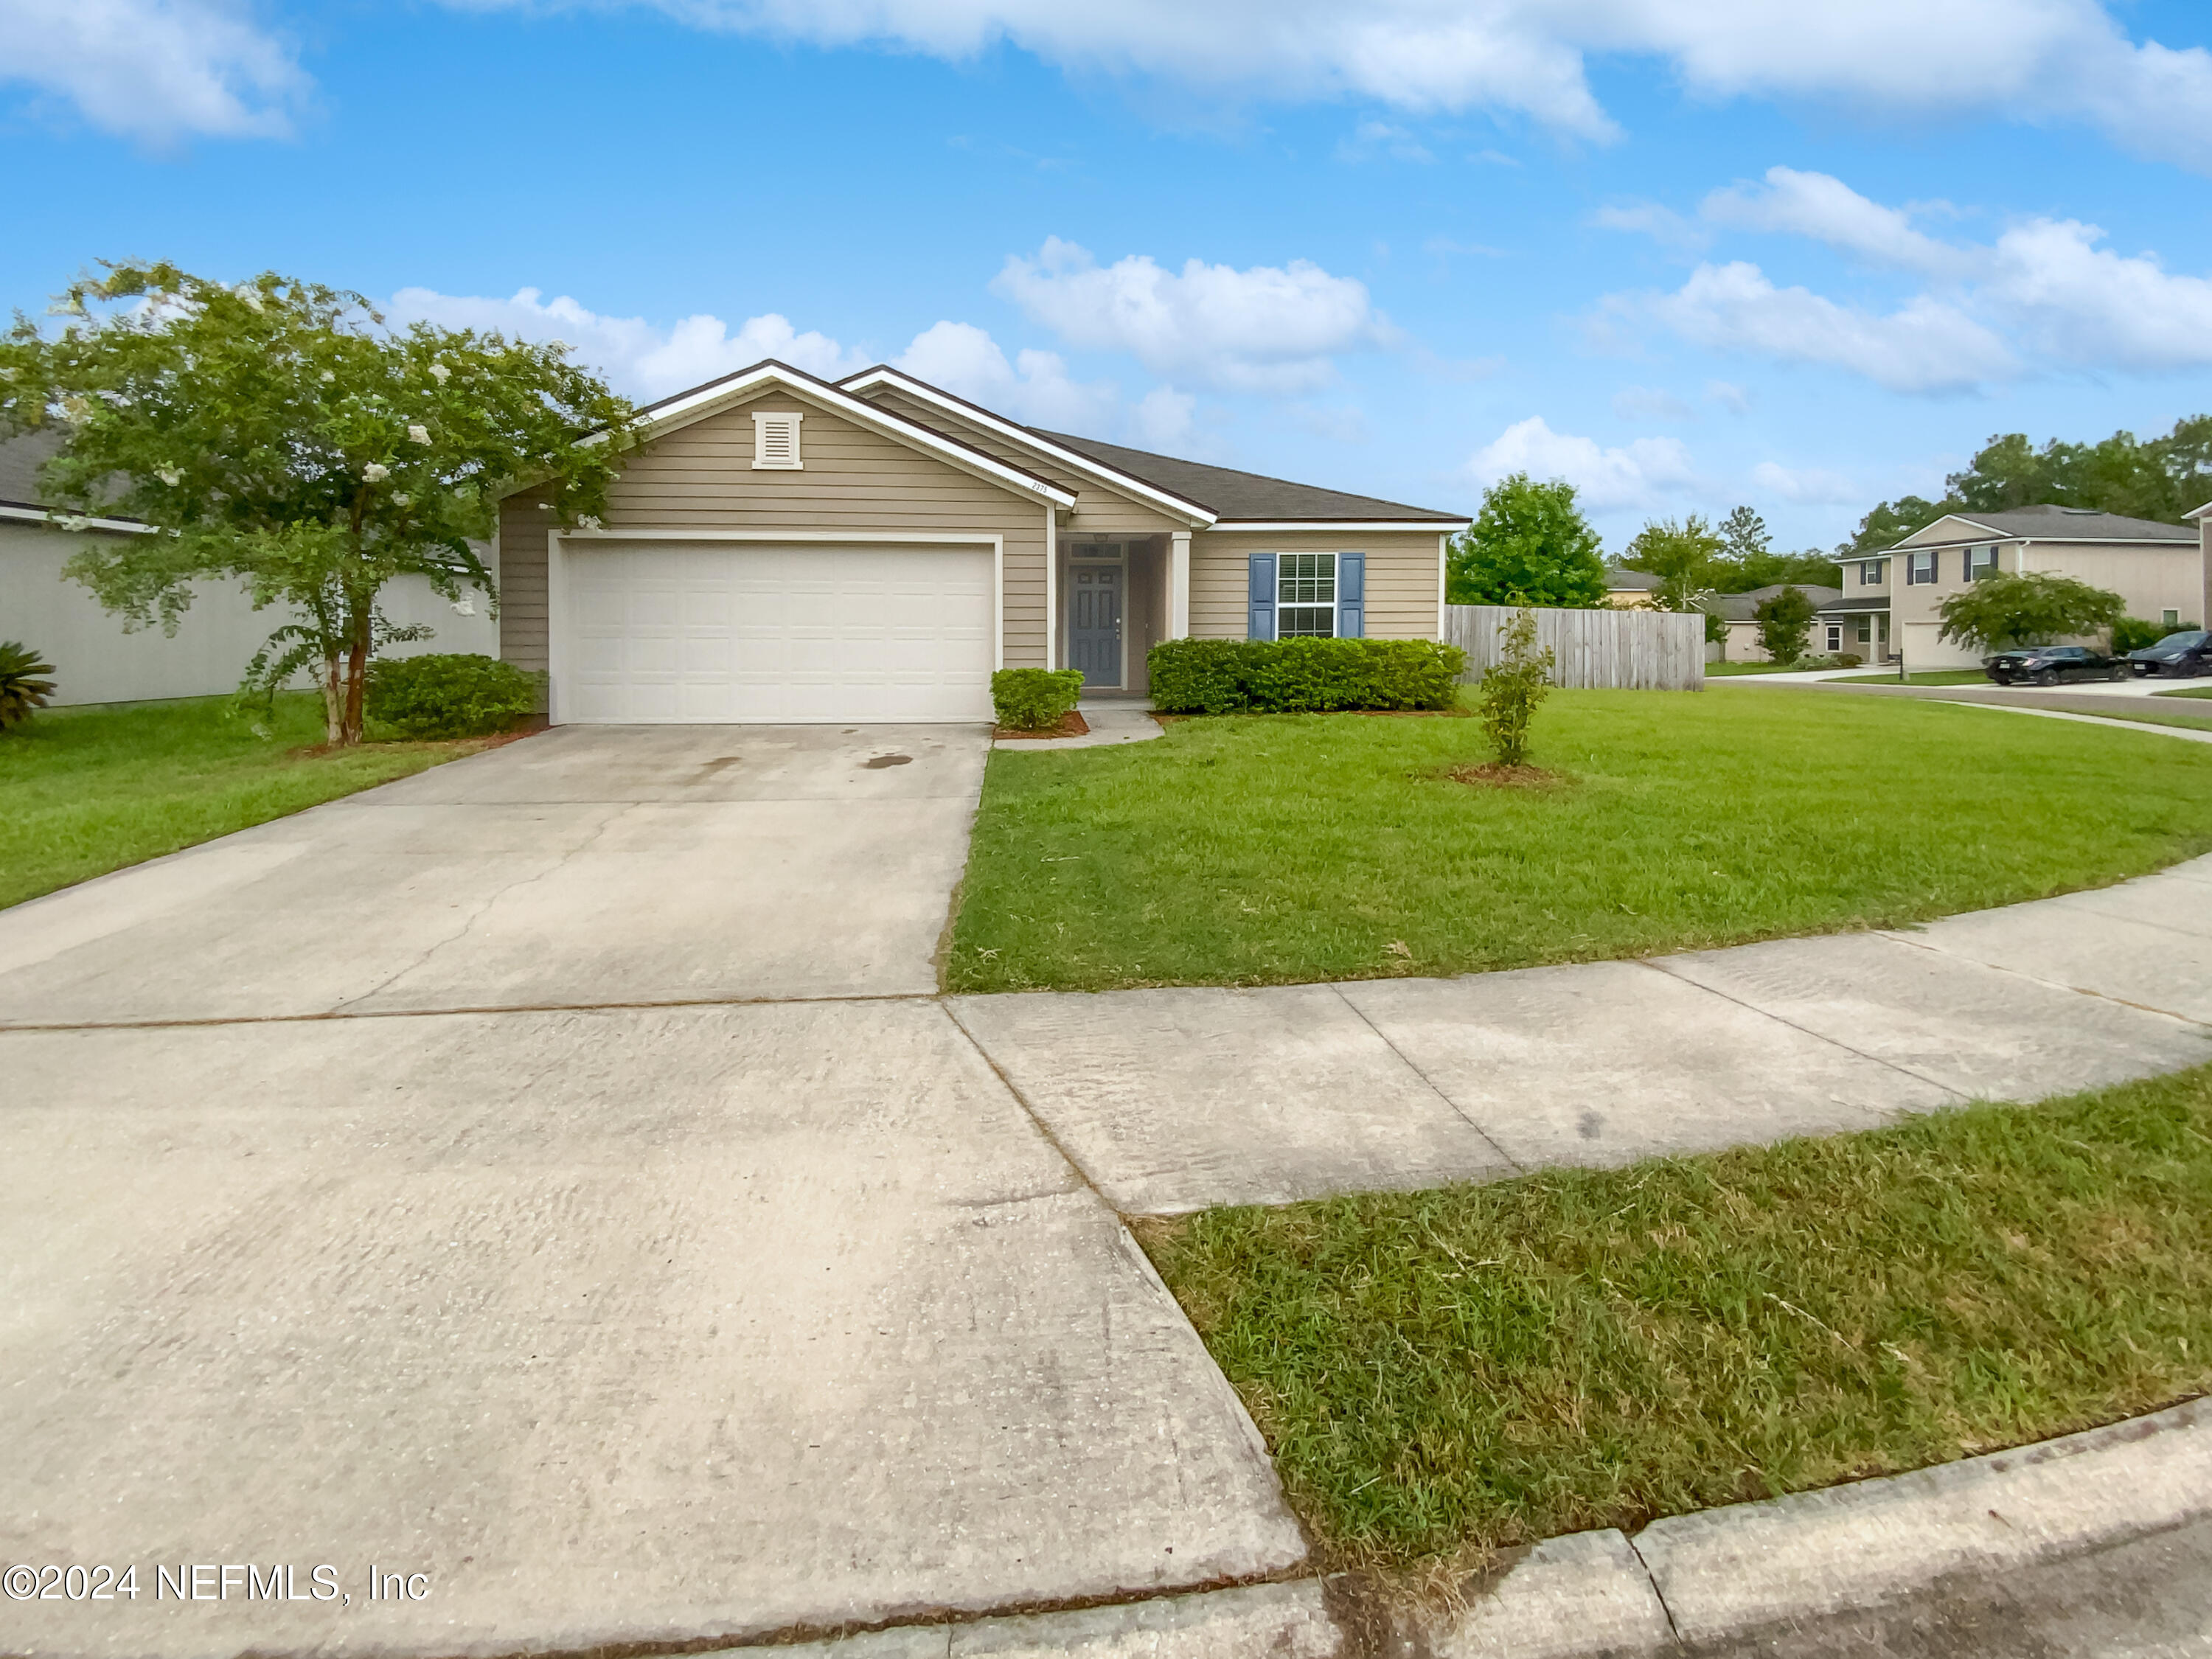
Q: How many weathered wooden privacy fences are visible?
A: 1